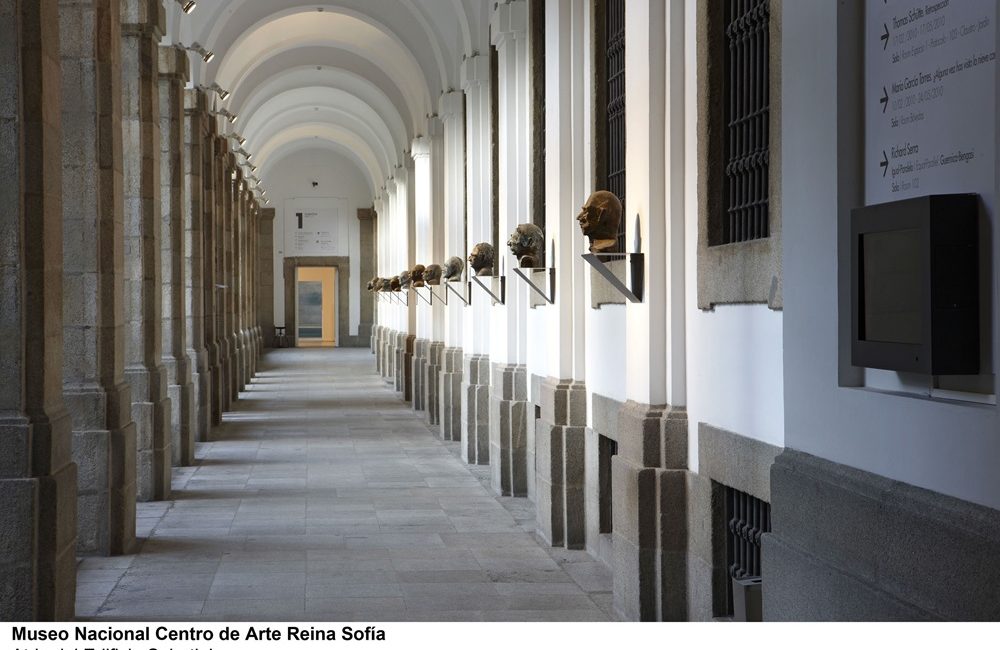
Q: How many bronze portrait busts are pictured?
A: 12